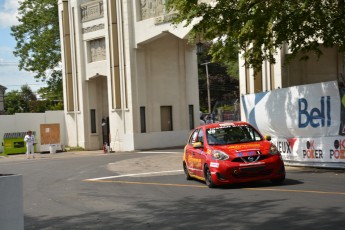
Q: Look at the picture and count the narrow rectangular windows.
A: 3